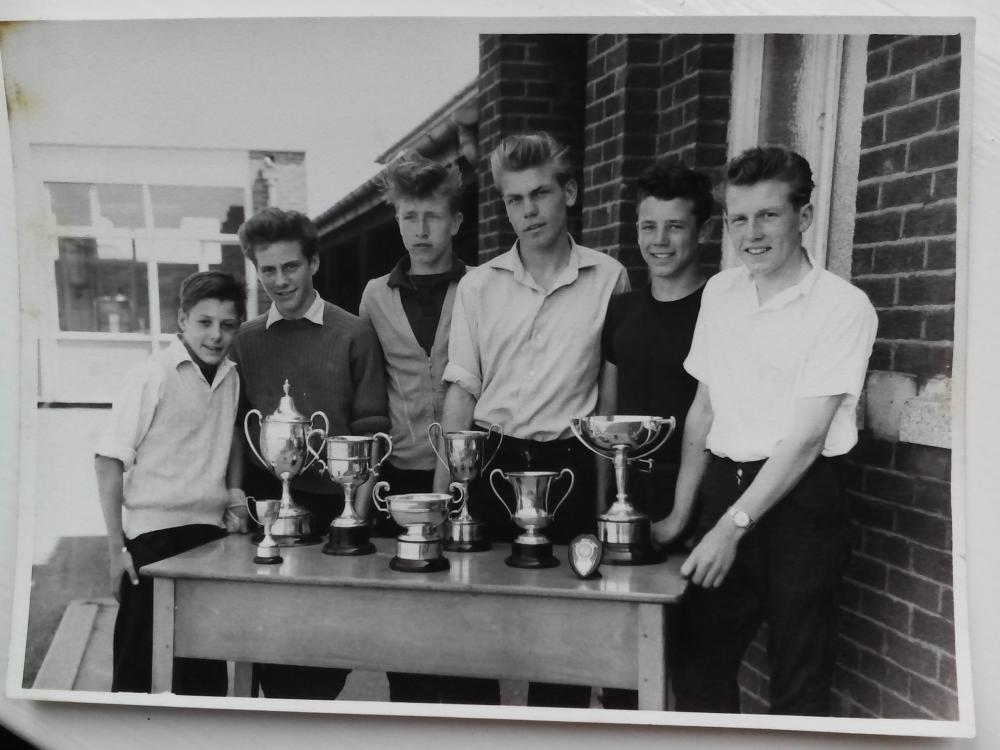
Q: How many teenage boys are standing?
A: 6